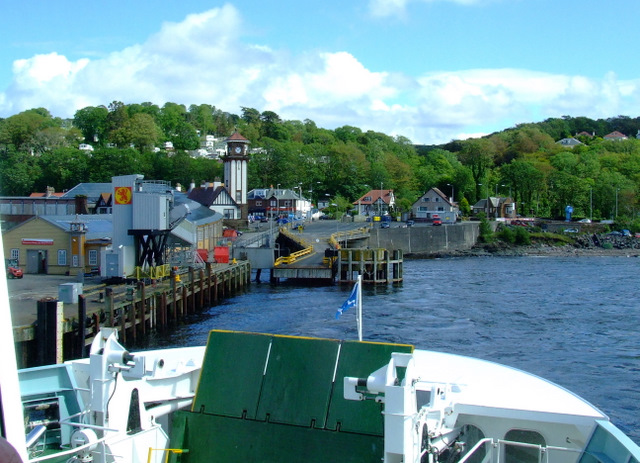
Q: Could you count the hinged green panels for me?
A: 3